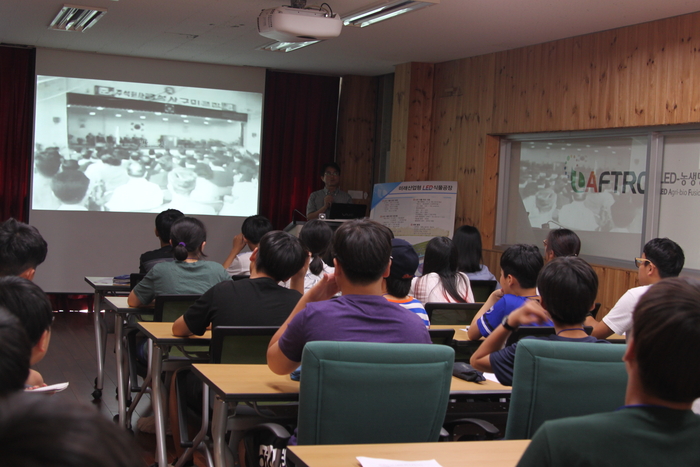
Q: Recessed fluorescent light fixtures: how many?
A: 3